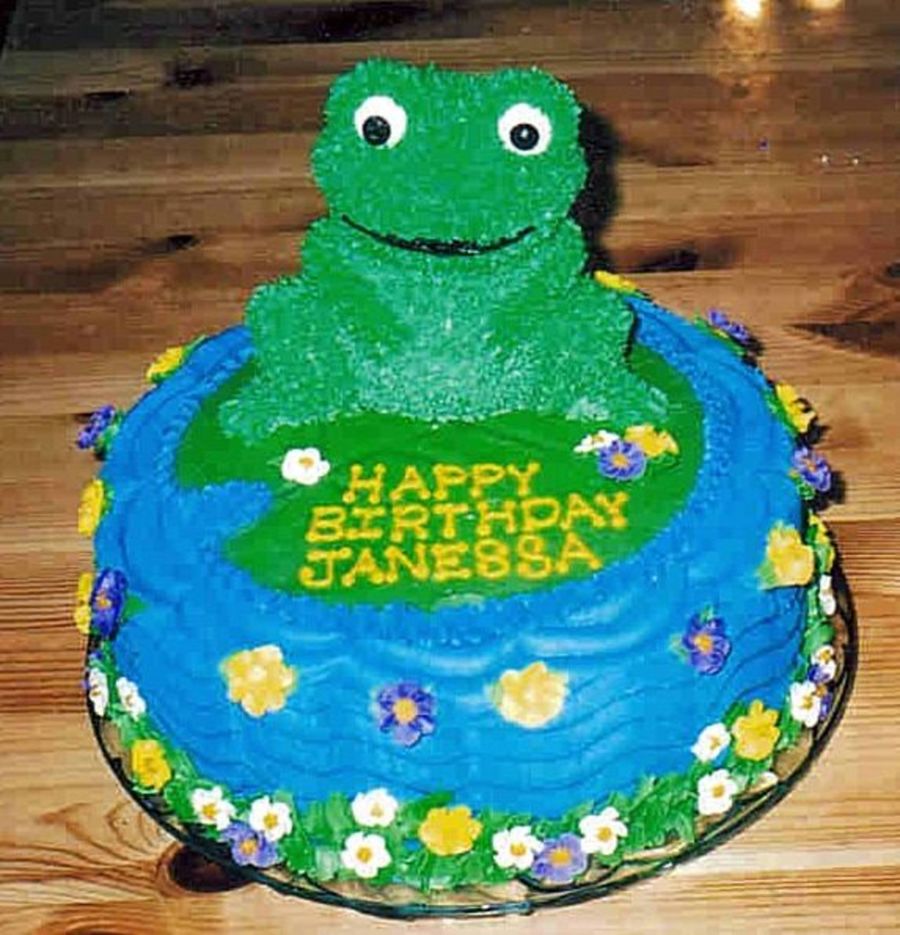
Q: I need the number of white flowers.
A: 15